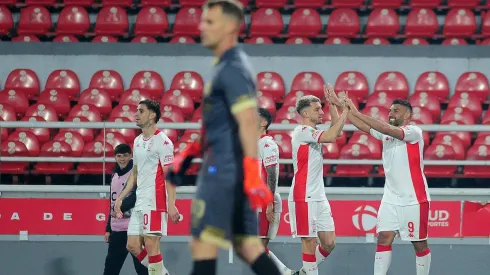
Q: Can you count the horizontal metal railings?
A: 3